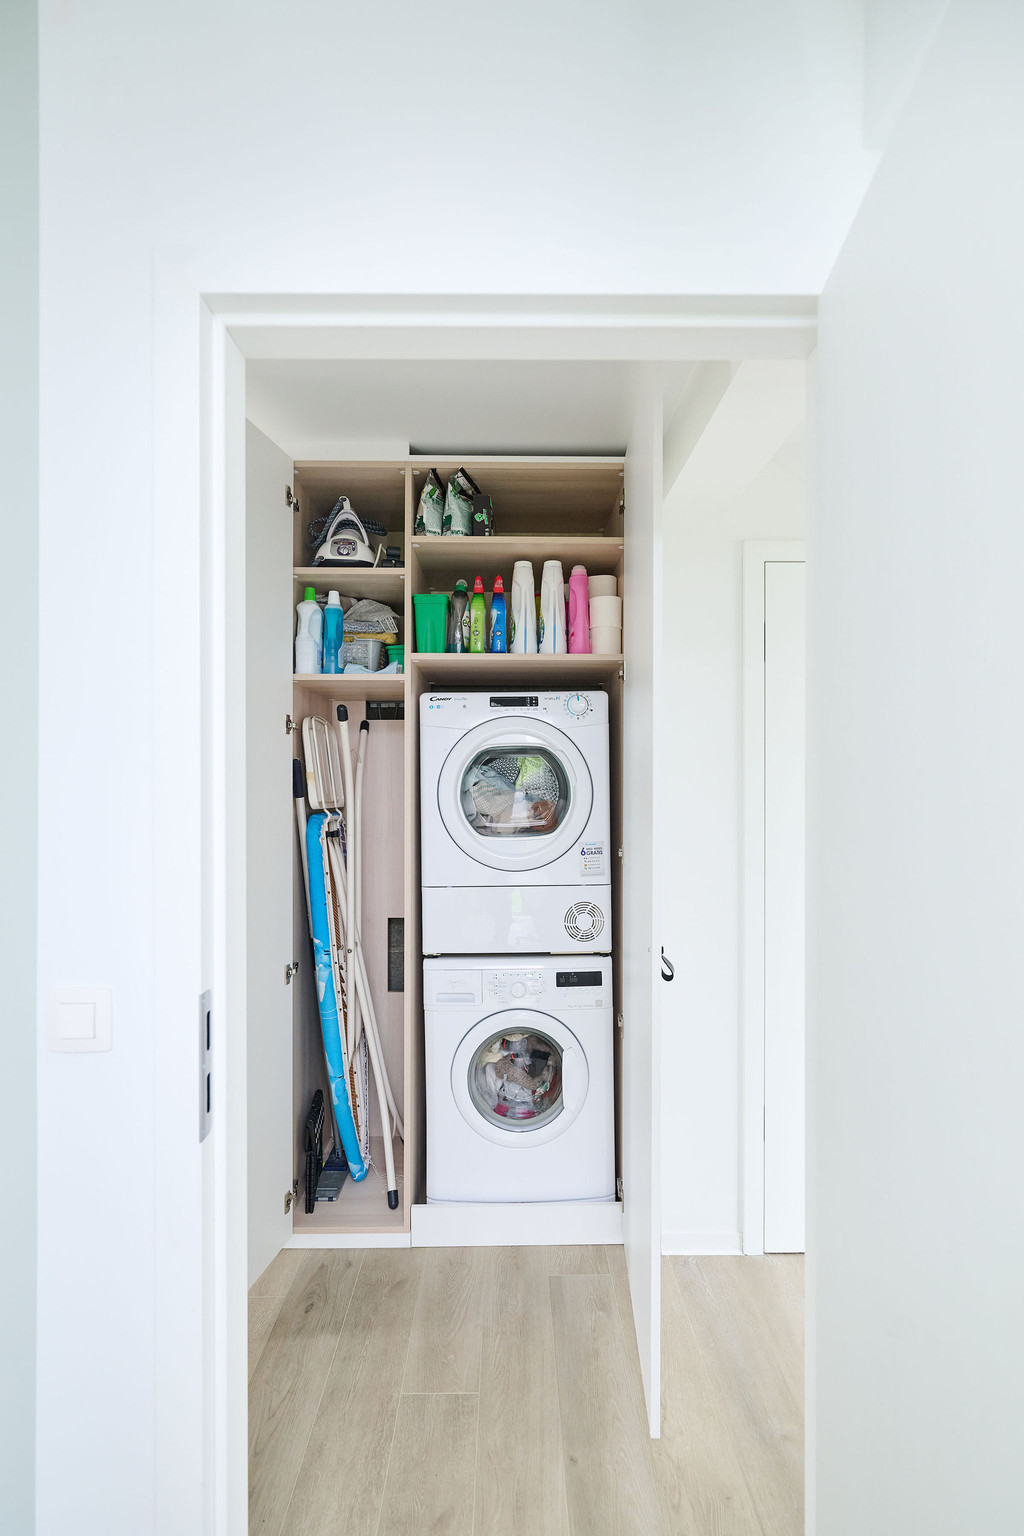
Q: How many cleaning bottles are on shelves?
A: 8